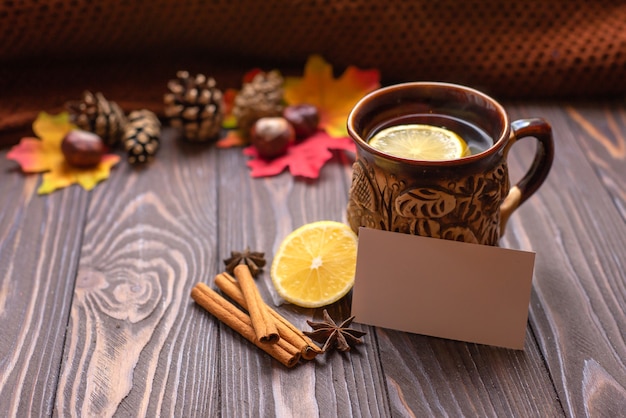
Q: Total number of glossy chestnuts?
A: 3